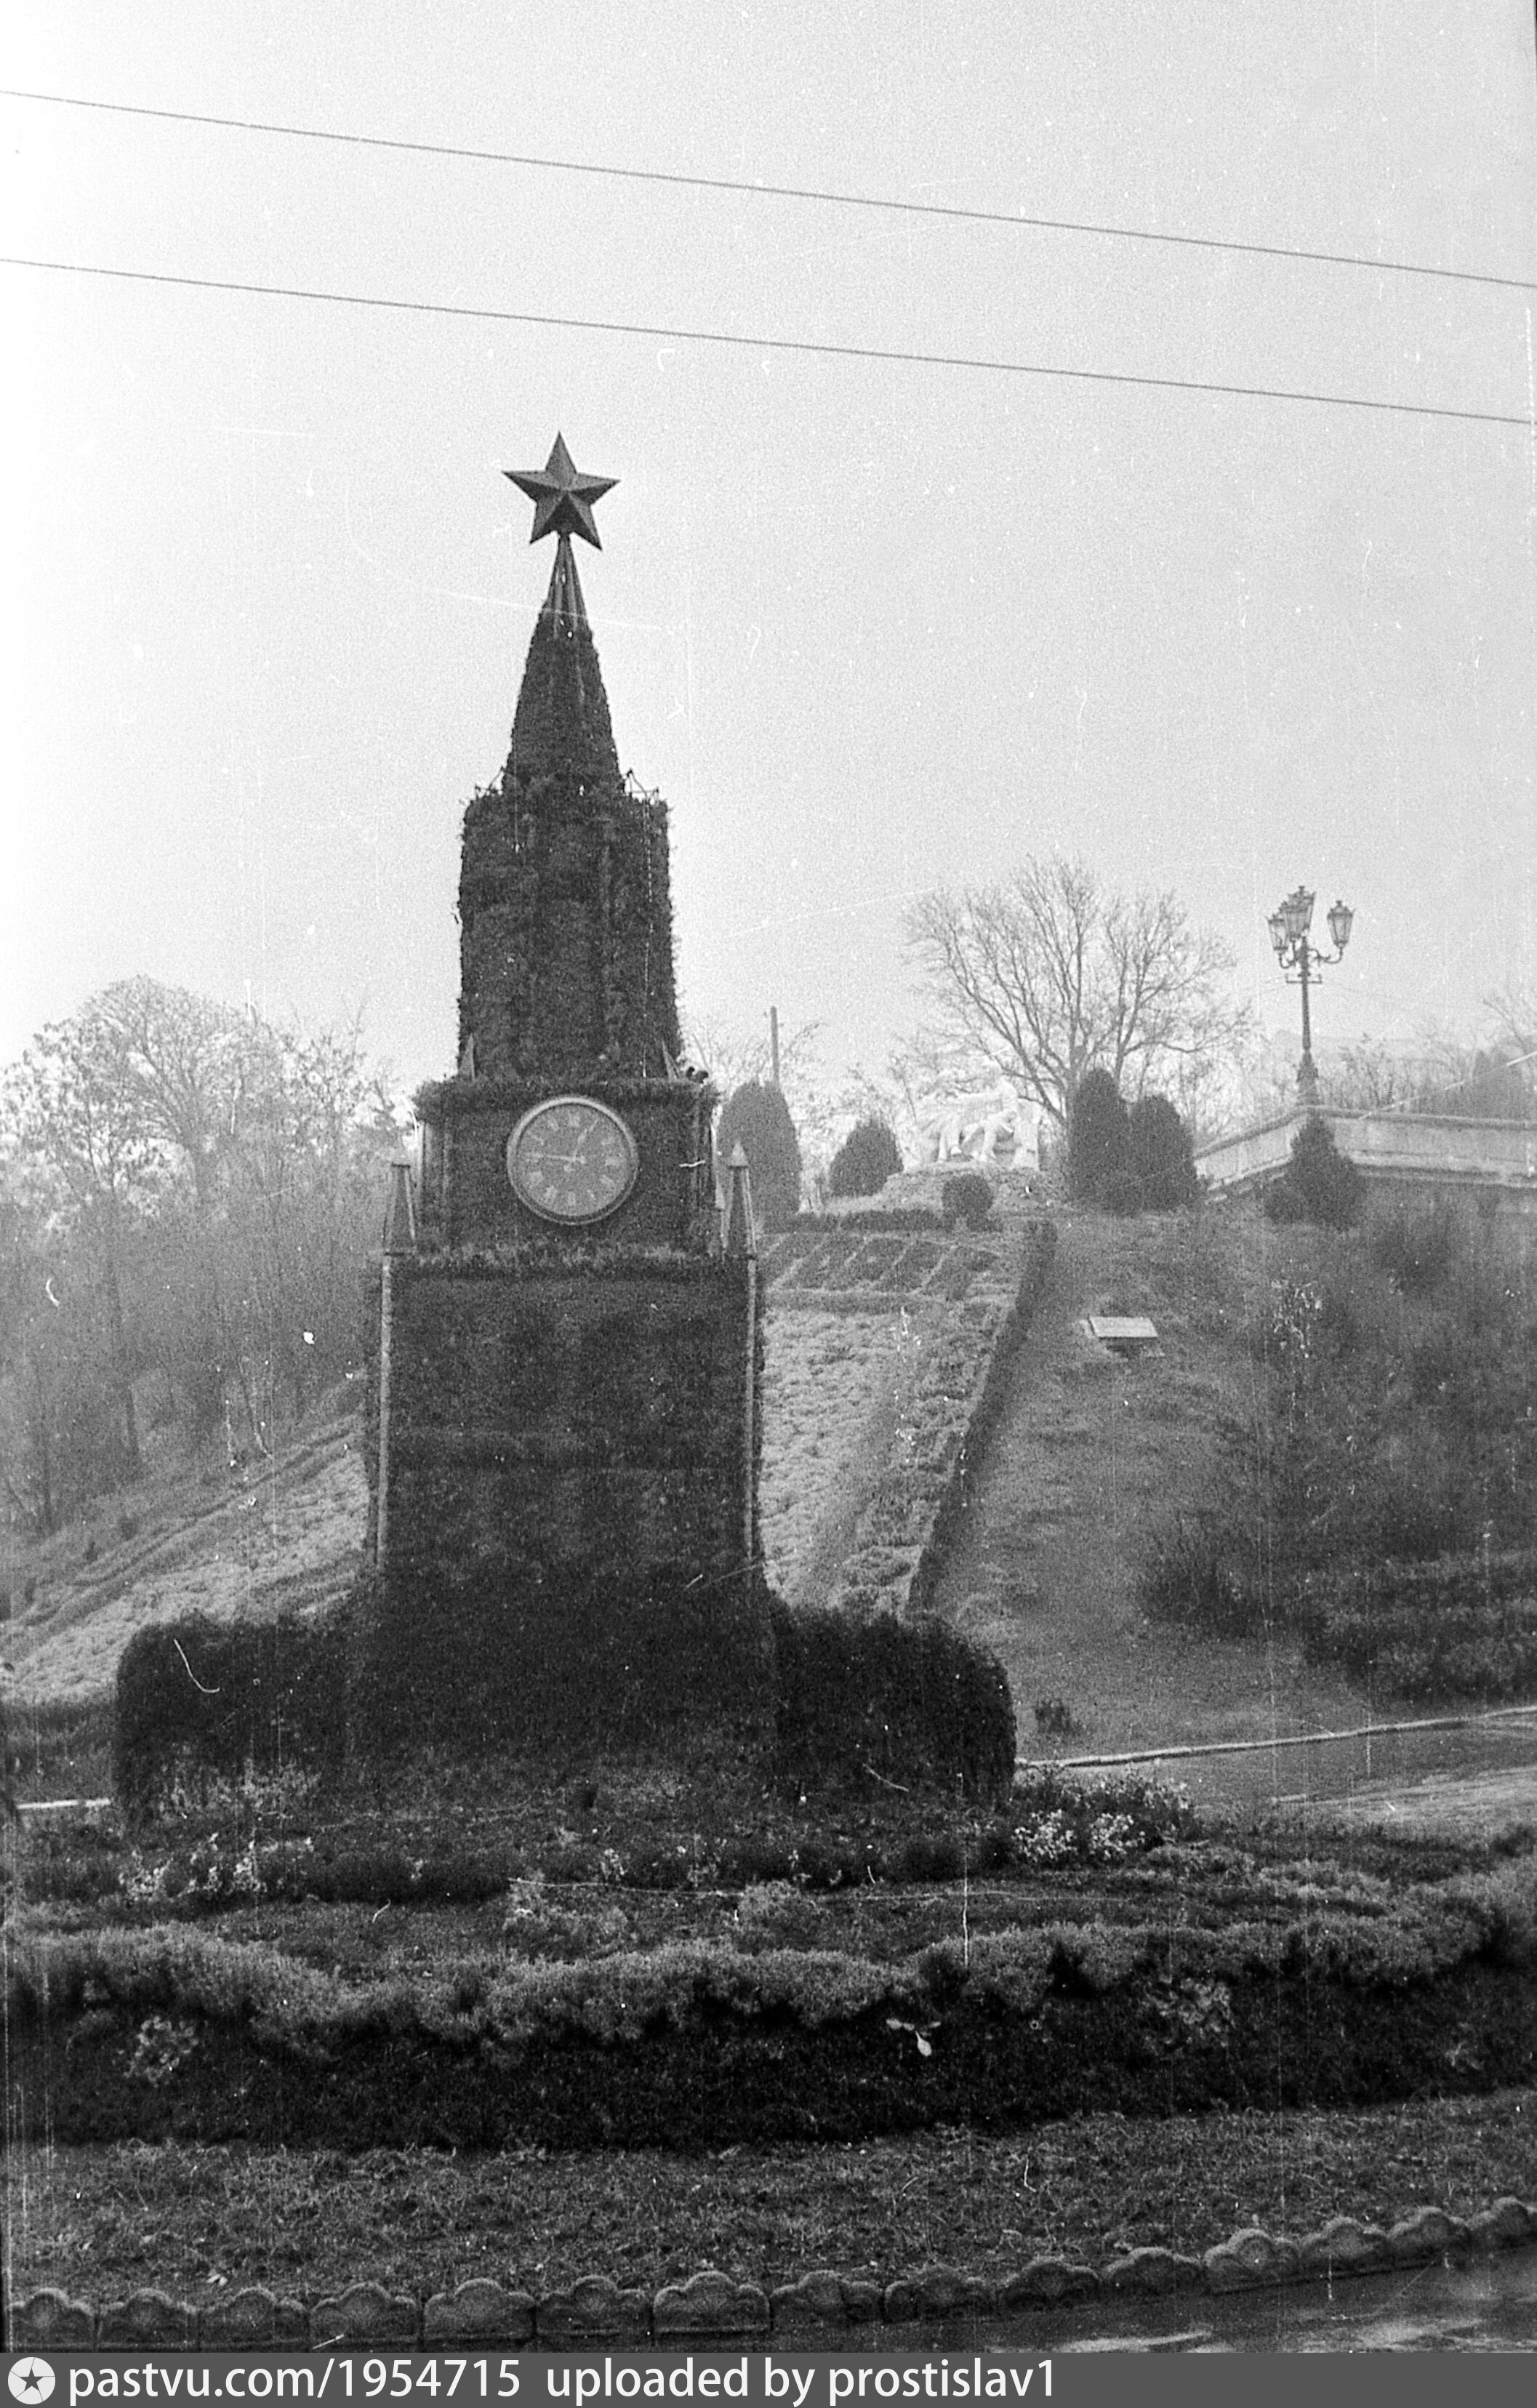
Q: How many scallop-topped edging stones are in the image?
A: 15